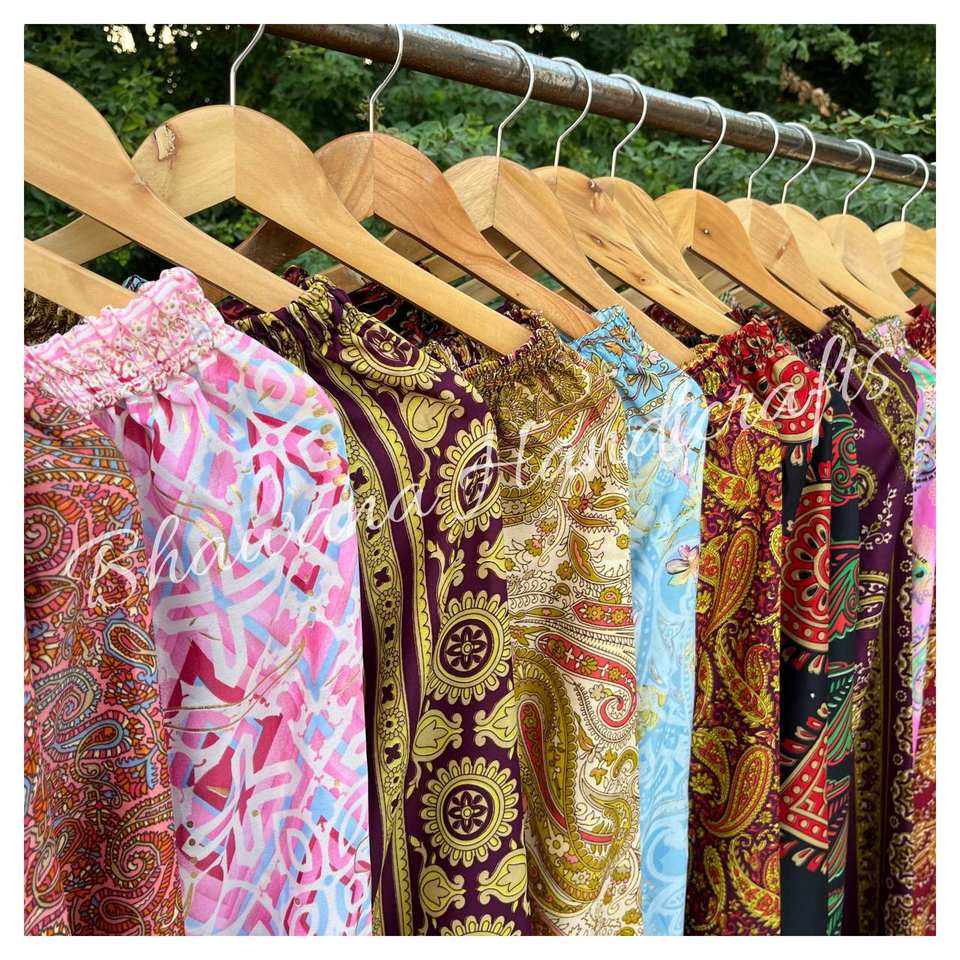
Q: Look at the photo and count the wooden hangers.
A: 13